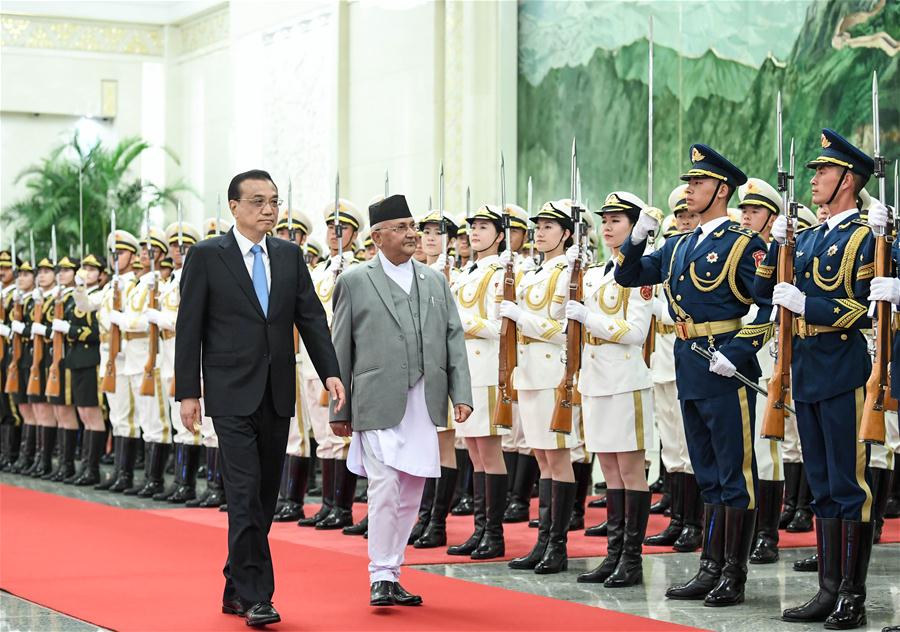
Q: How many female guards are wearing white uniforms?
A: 4